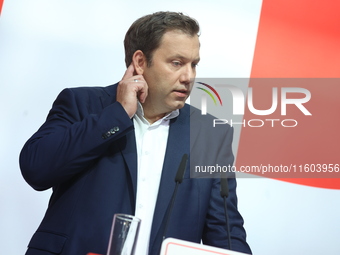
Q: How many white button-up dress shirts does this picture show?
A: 1